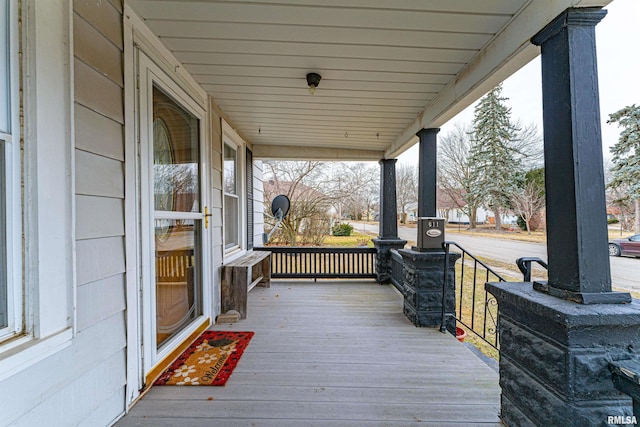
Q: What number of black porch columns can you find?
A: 3